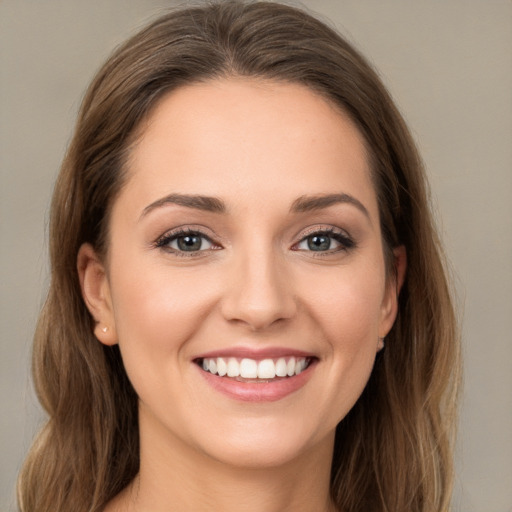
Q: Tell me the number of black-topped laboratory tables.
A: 0